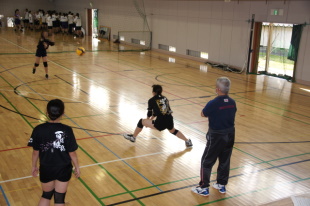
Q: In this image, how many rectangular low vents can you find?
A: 4